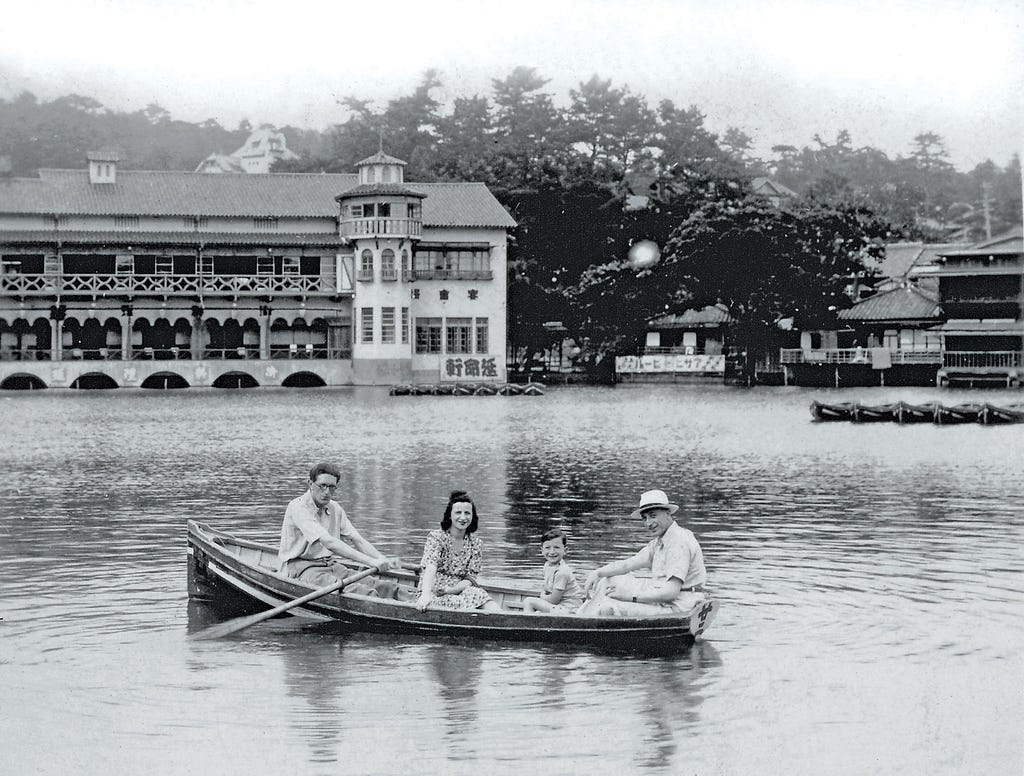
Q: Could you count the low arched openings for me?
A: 5